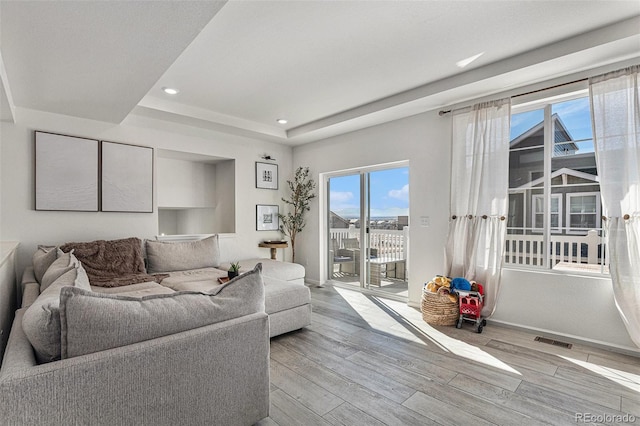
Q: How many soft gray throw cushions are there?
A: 5